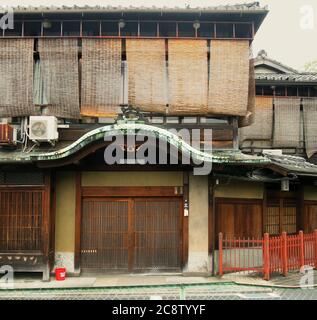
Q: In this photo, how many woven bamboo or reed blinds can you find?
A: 9